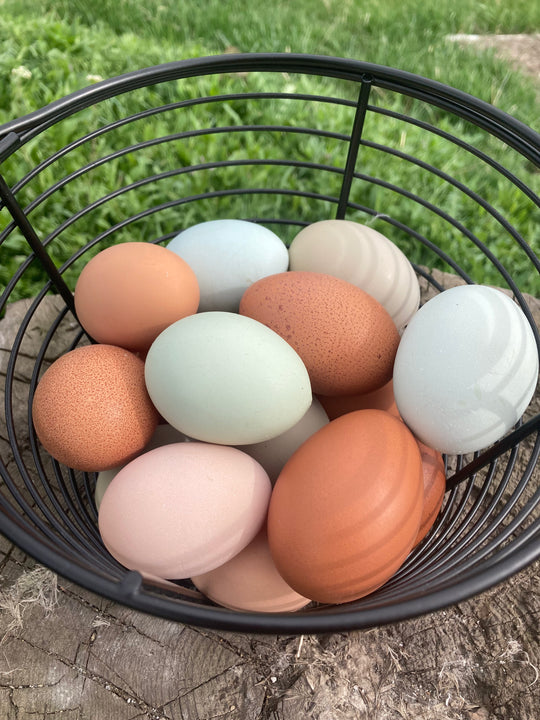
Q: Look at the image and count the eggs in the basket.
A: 14